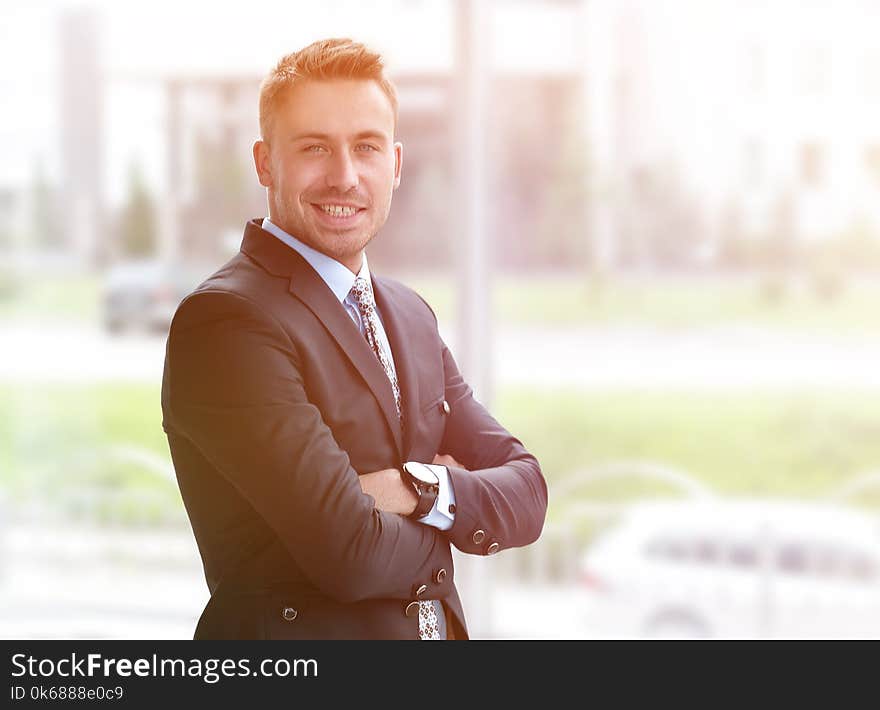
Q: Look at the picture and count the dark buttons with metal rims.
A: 6